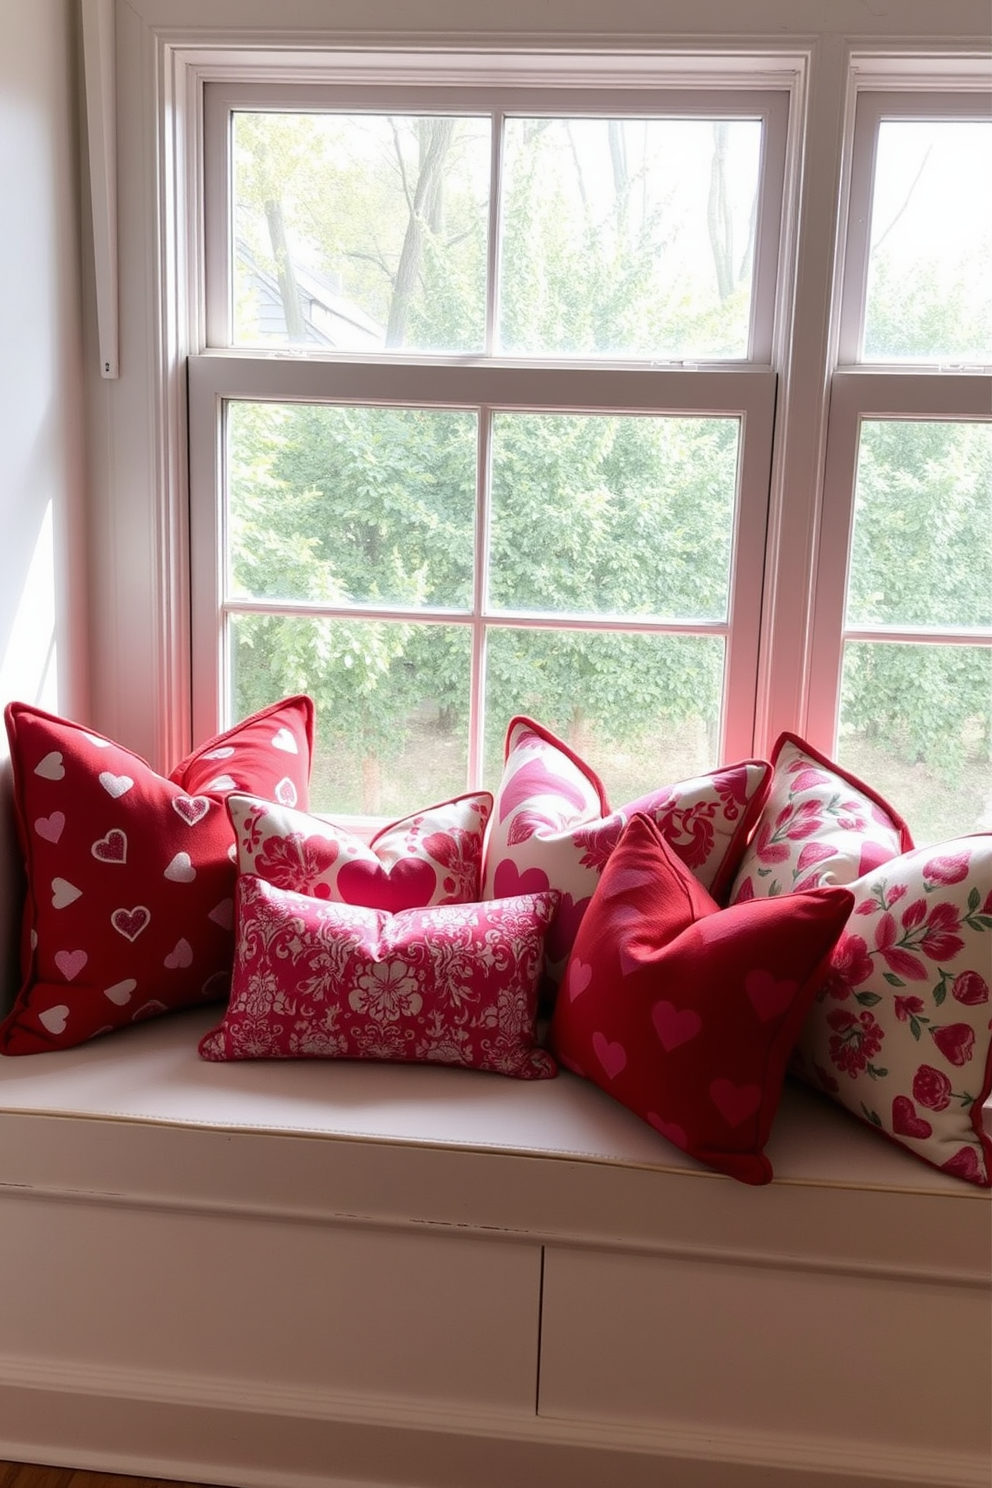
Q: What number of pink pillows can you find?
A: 1